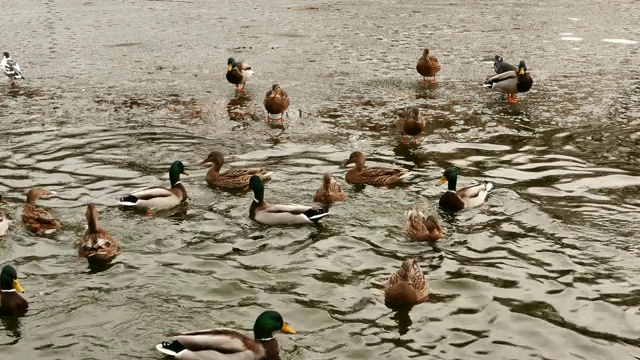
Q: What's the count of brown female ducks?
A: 10